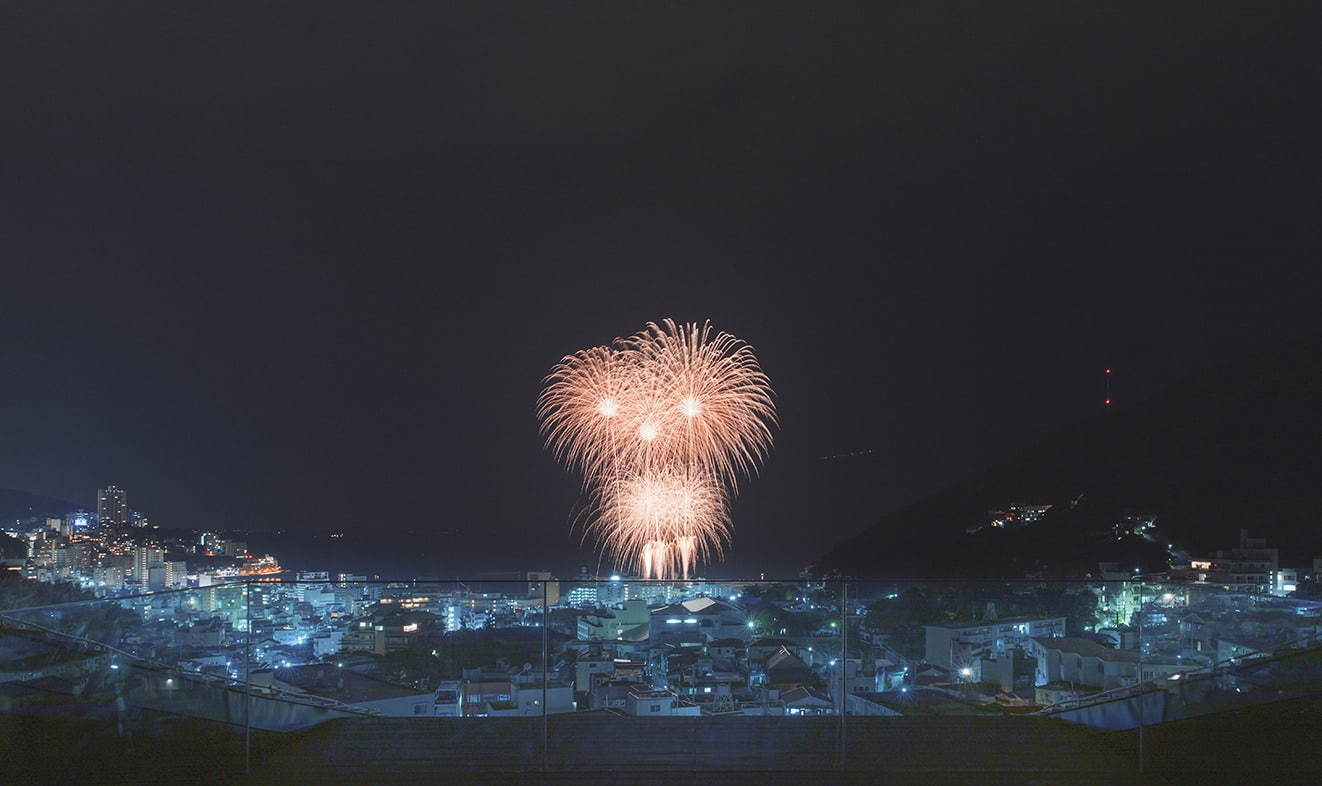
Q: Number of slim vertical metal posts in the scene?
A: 4